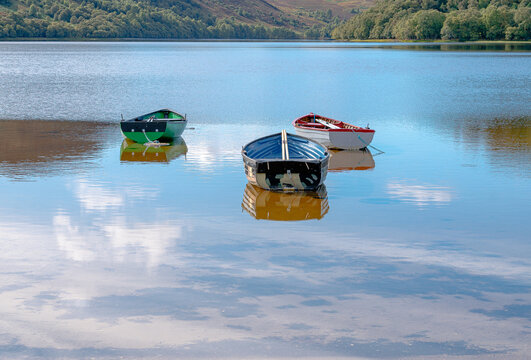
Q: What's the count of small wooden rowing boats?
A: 3